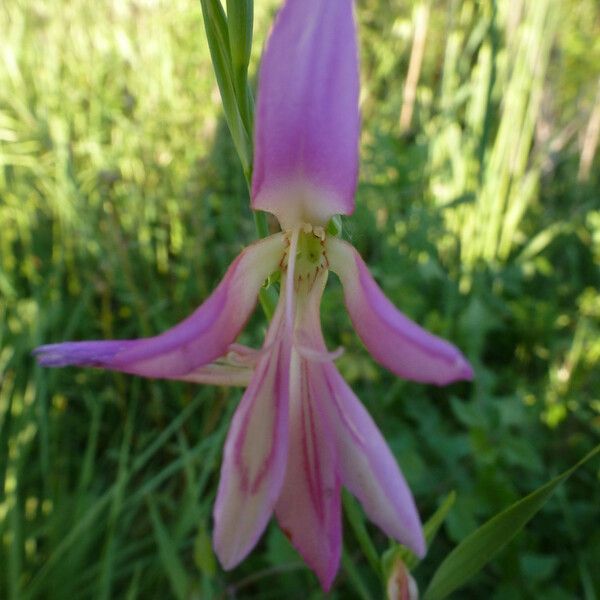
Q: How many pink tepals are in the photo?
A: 6